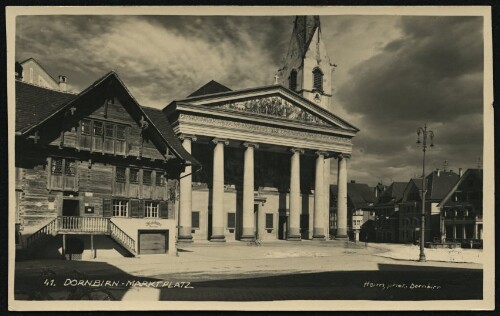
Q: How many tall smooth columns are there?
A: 6